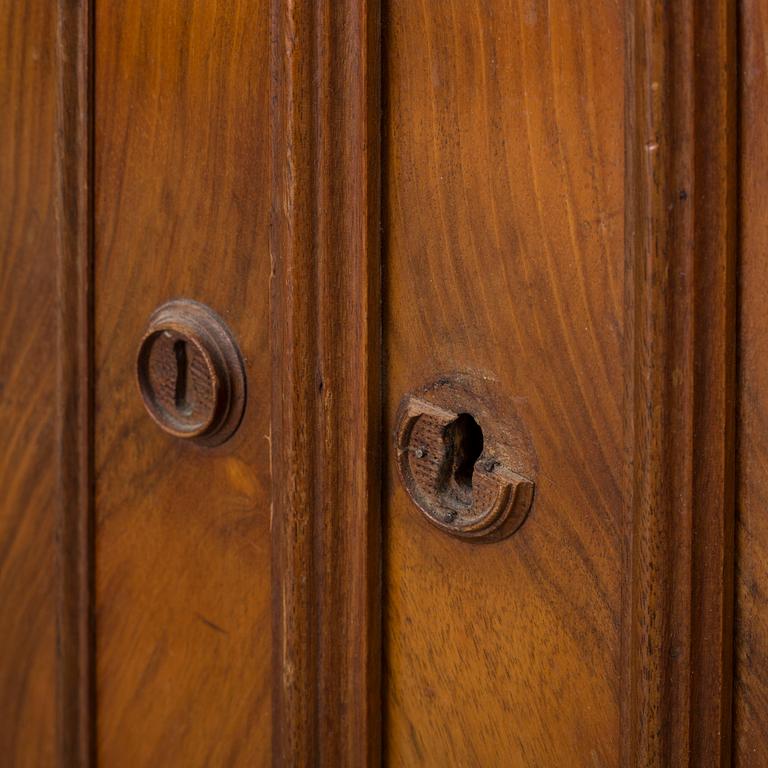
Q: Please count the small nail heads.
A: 3